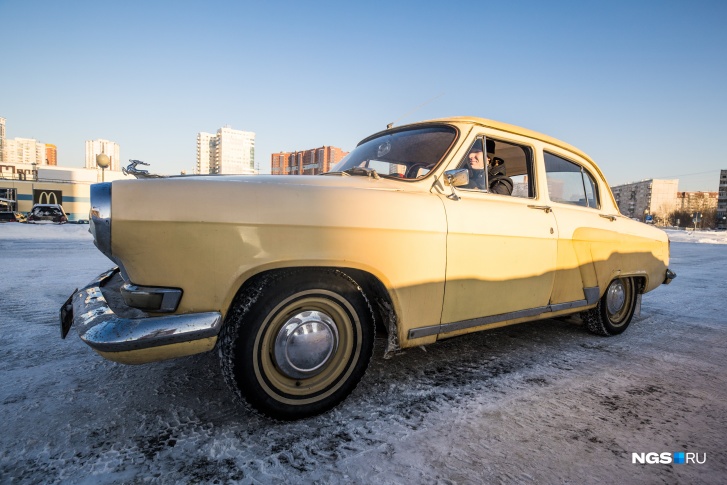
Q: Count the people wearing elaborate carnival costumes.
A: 0